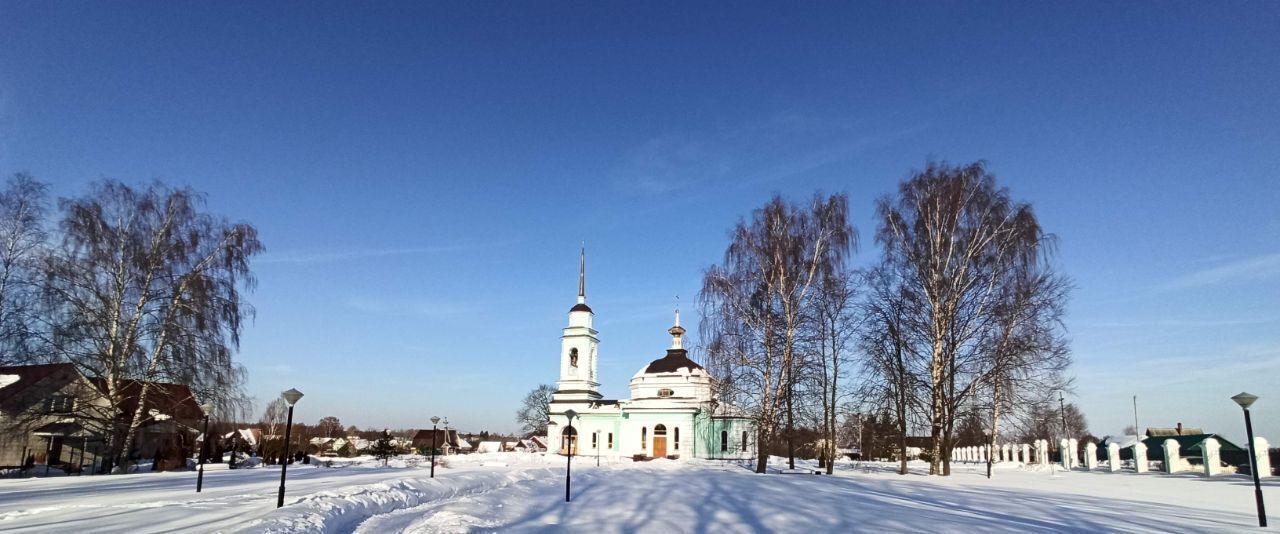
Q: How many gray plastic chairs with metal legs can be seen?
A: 0